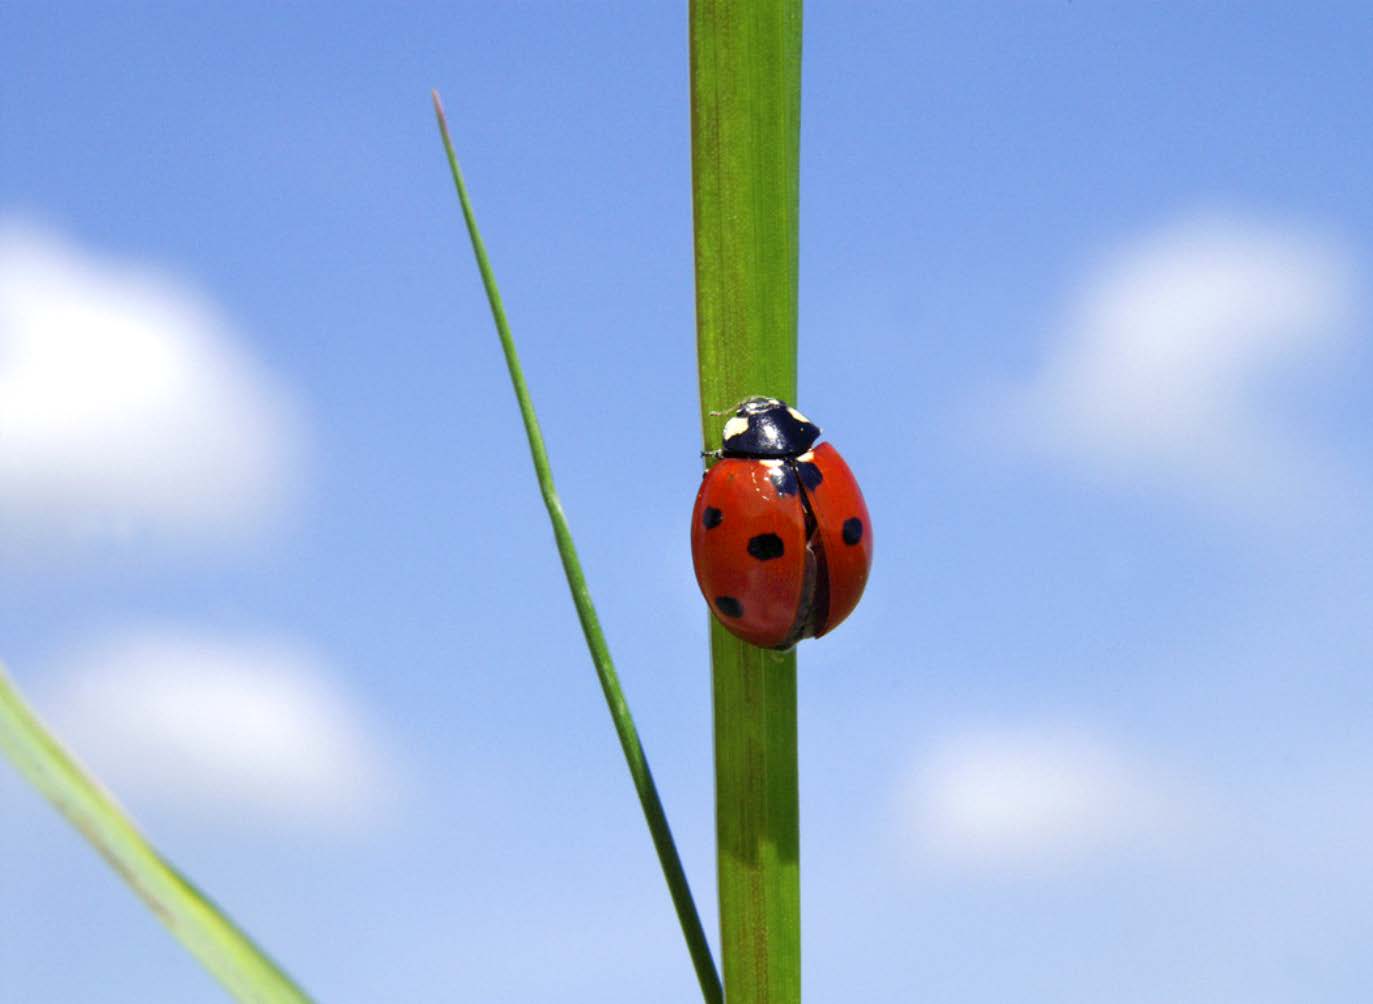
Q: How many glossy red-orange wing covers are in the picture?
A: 2